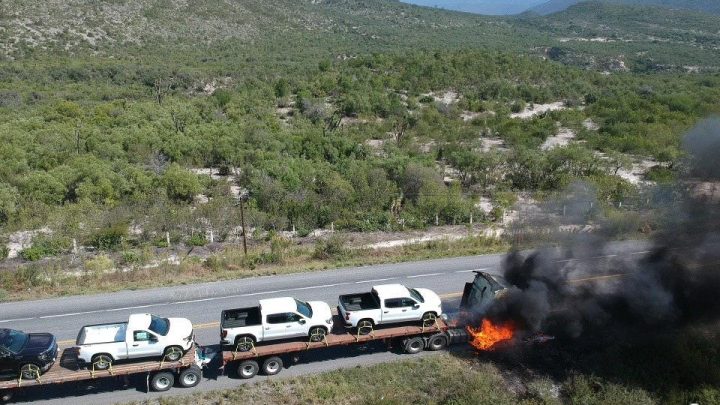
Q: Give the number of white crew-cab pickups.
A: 2